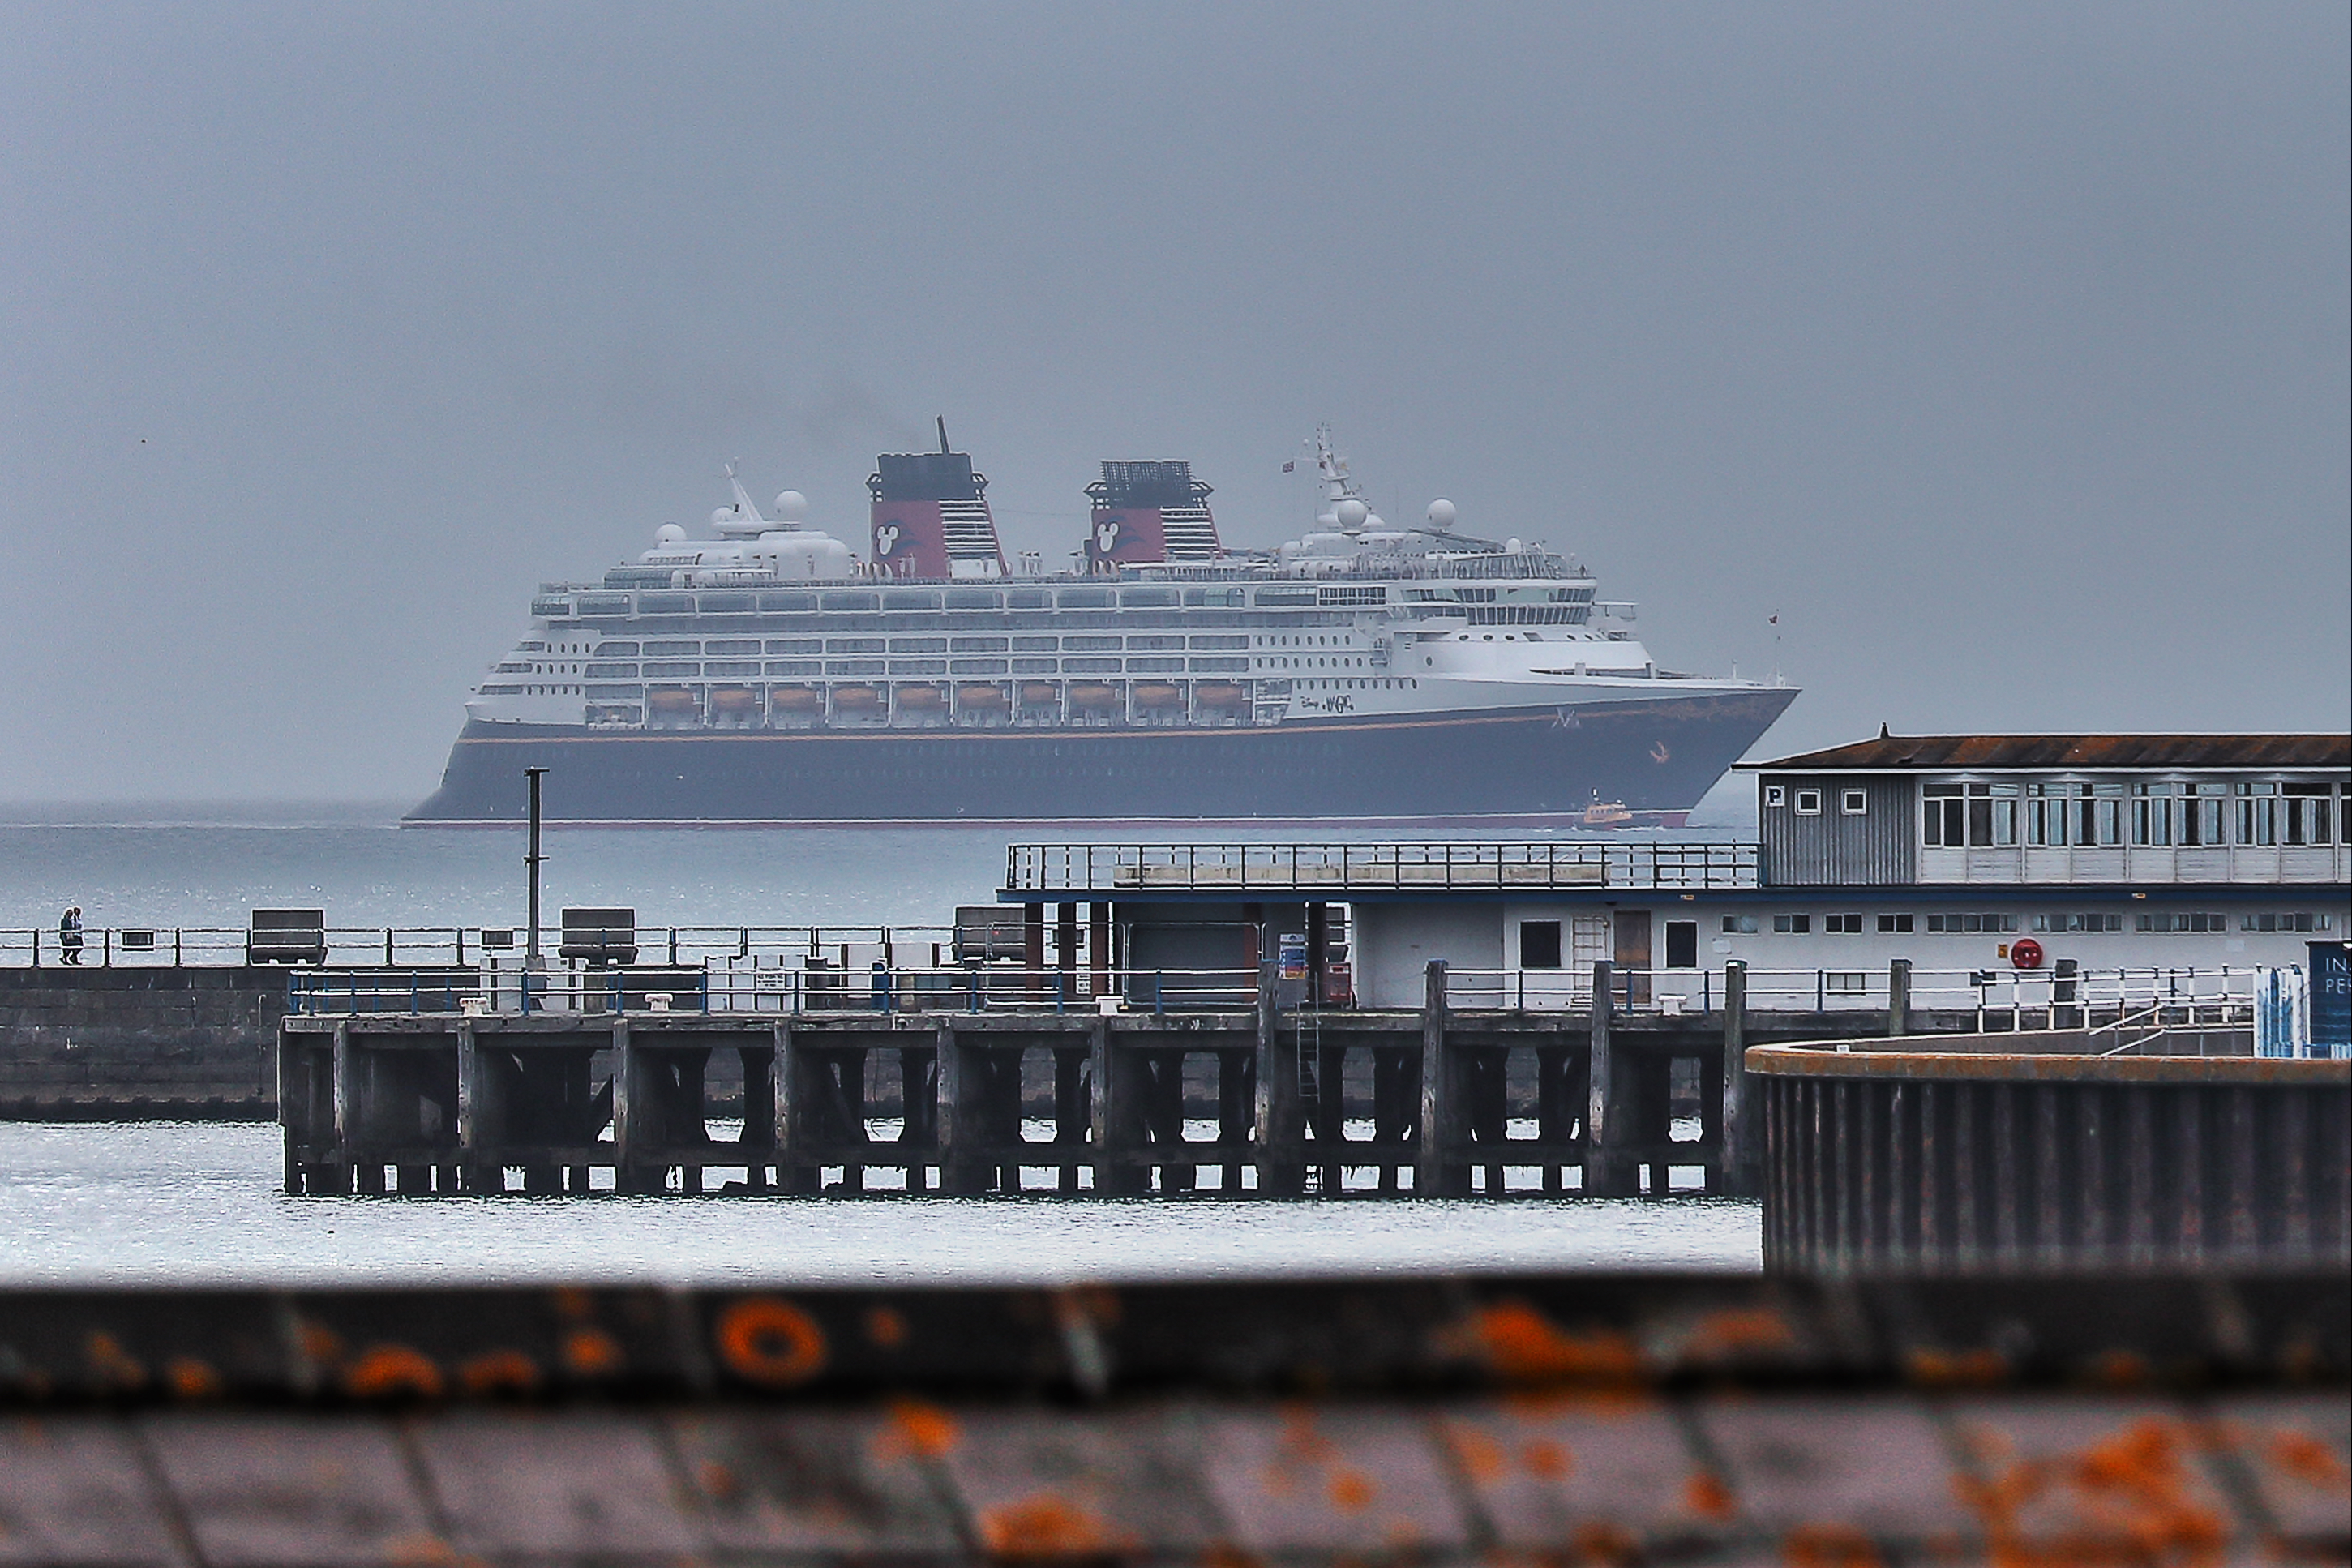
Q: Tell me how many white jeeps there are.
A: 0